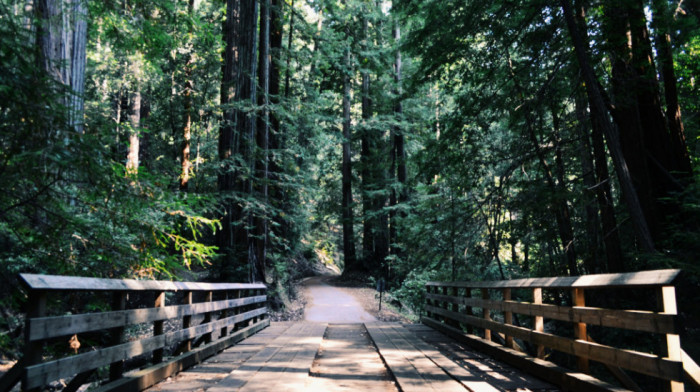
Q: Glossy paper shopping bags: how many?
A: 0